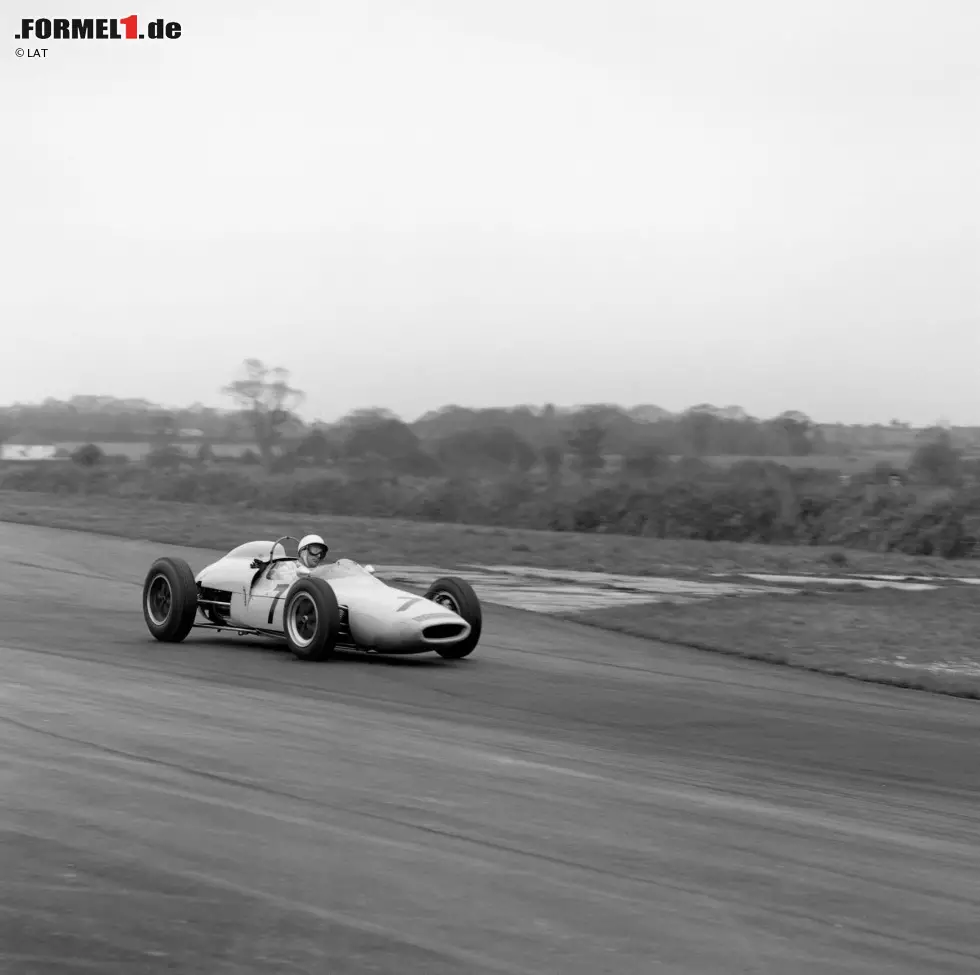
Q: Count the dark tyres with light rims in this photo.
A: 3